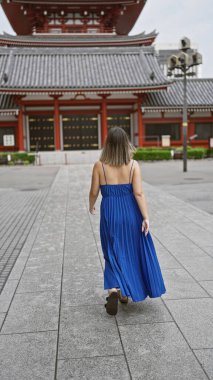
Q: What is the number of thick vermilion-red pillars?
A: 4